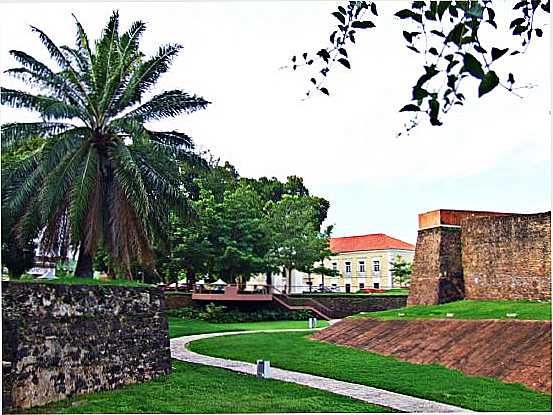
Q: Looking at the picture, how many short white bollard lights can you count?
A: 2